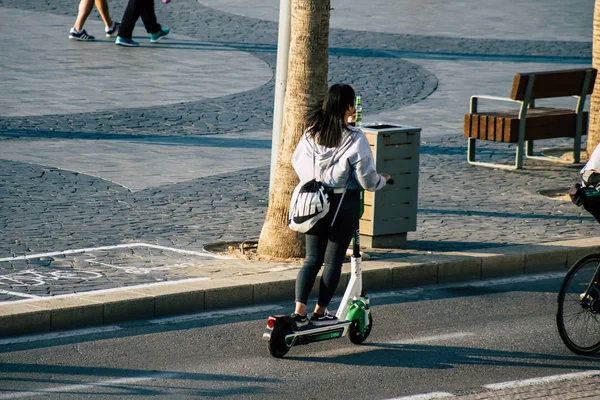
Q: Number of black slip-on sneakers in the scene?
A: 2